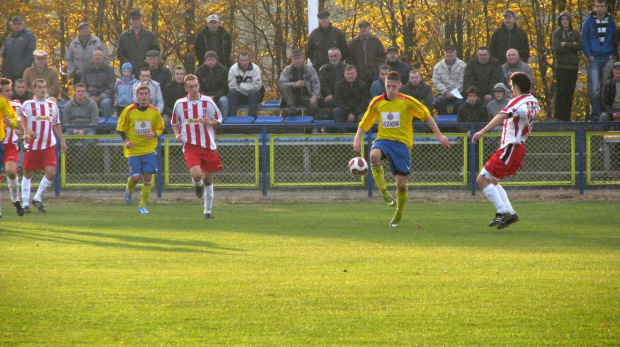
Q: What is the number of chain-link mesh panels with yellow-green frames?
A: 7